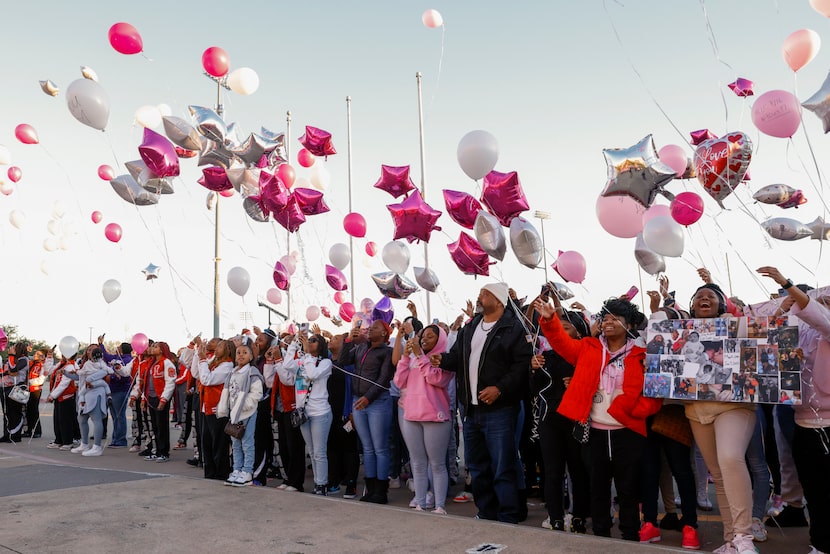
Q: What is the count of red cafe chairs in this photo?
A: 0